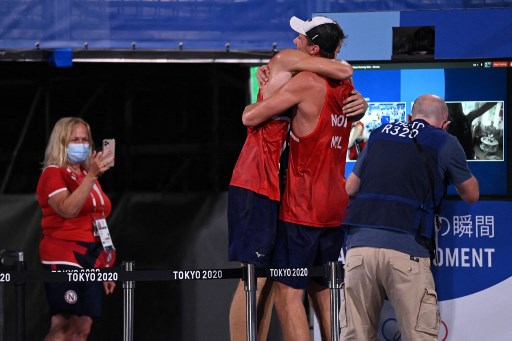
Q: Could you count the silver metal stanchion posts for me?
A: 3